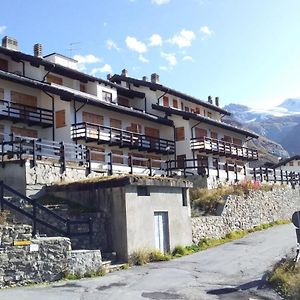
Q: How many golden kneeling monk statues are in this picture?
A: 0